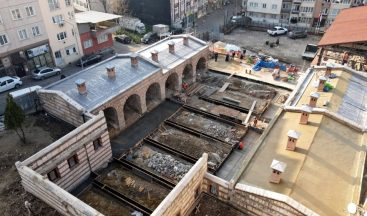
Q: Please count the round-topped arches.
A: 6